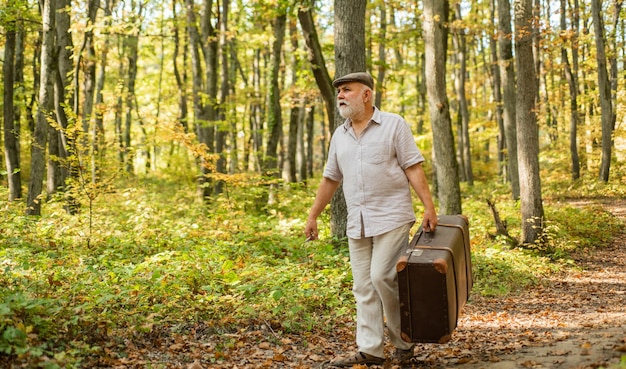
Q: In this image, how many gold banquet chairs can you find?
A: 0